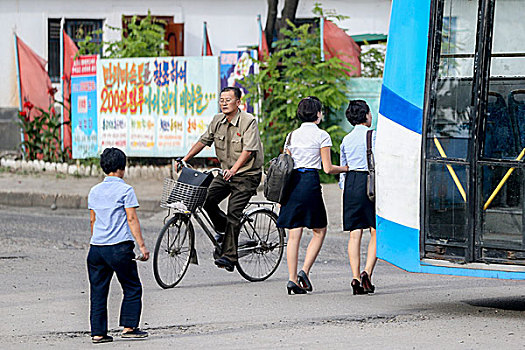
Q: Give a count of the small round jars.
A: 0